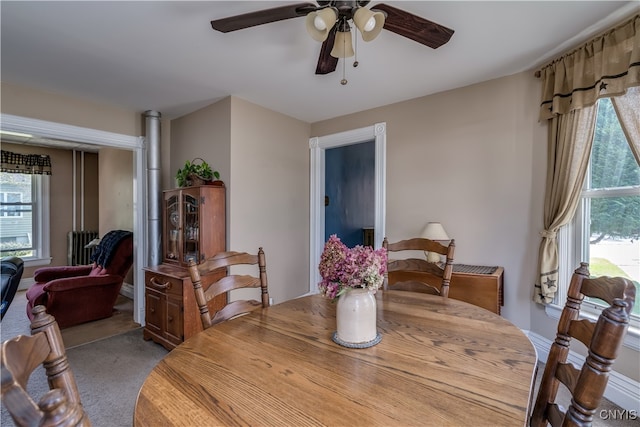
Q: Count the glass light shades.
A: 3